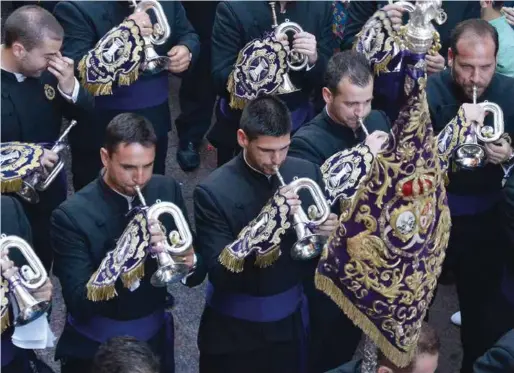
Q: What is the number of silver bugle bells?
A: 7